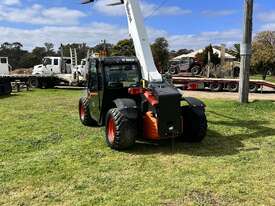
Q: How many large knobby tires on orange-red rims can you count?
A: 2